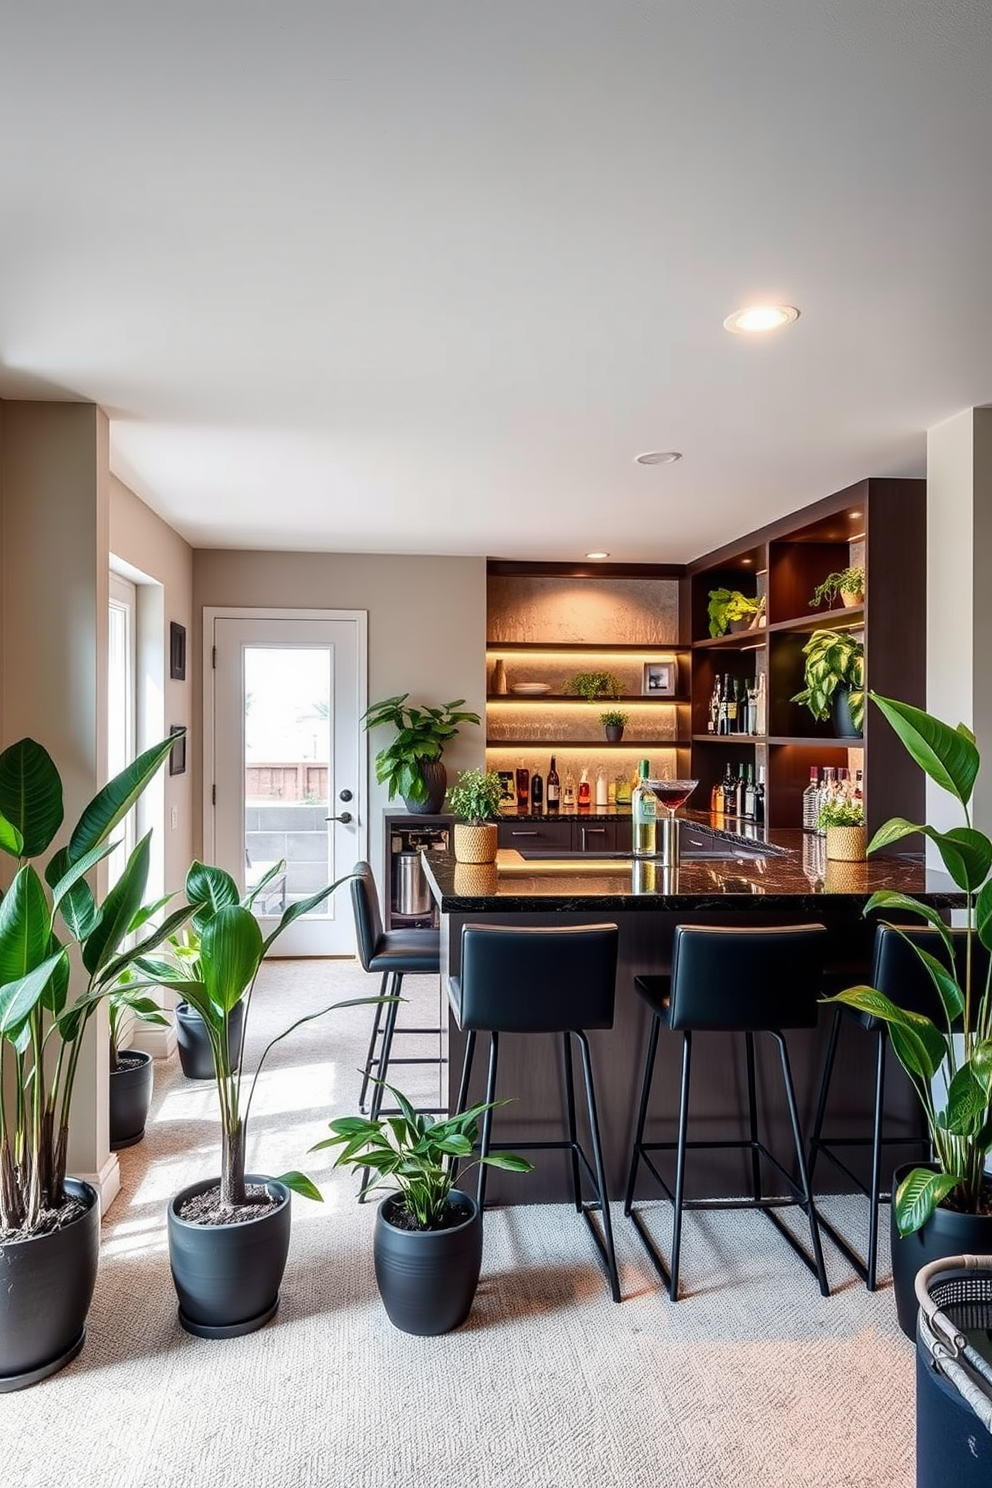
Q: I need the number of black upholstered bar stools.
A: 4